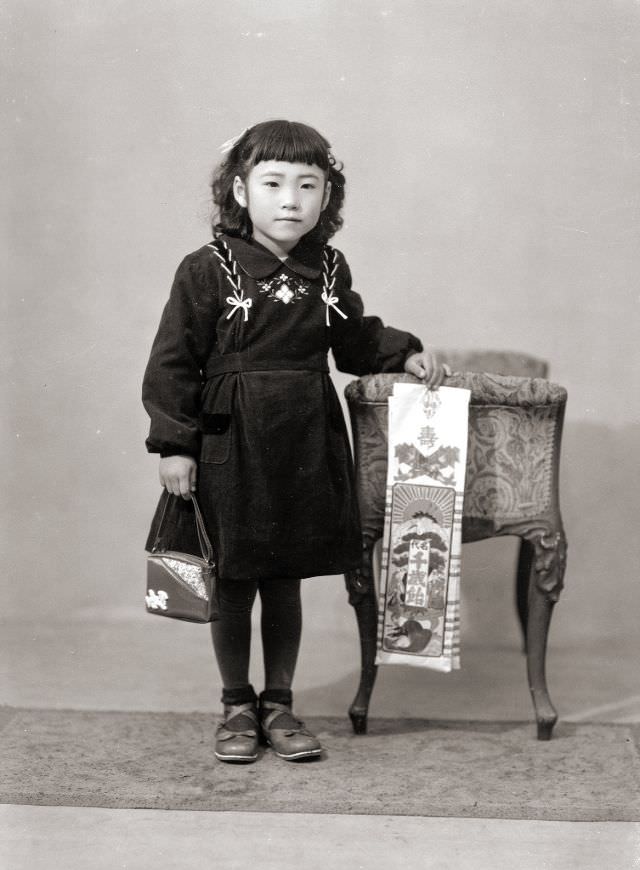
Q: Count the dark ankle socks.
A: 2